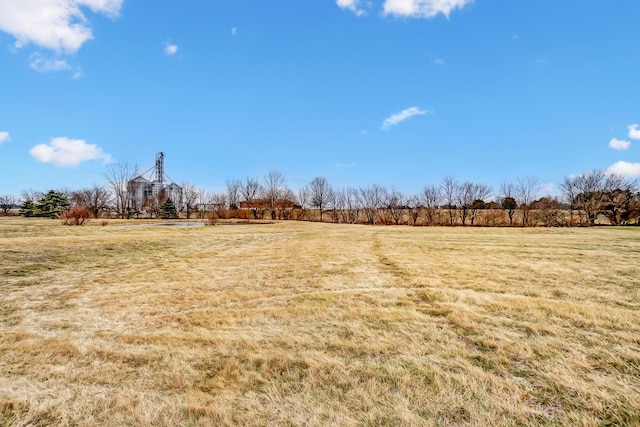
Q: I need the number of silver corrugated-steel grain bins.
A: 3